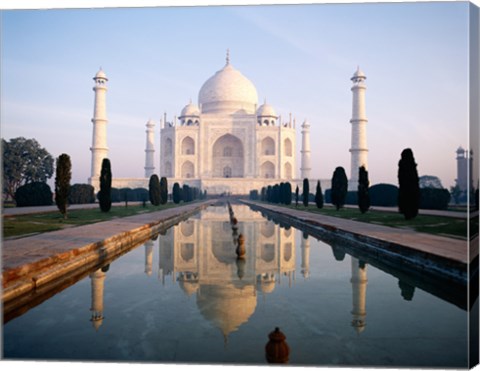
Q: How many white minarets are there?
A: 4